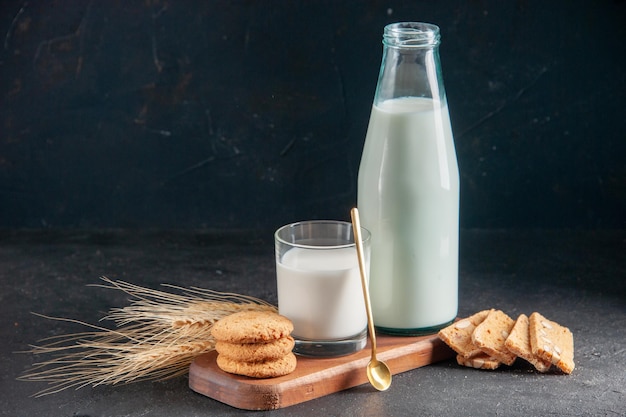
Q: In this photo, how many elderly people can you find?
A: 0